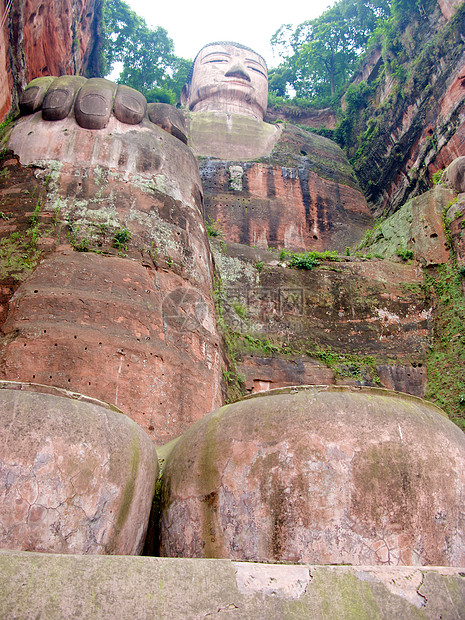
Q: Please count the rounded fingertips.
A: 5